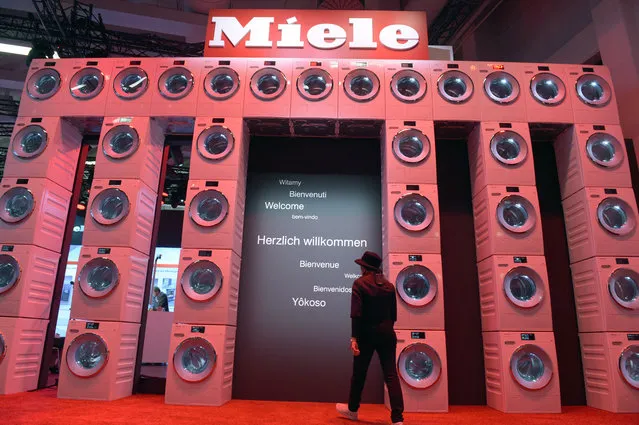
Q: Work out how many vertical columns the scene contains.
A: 6